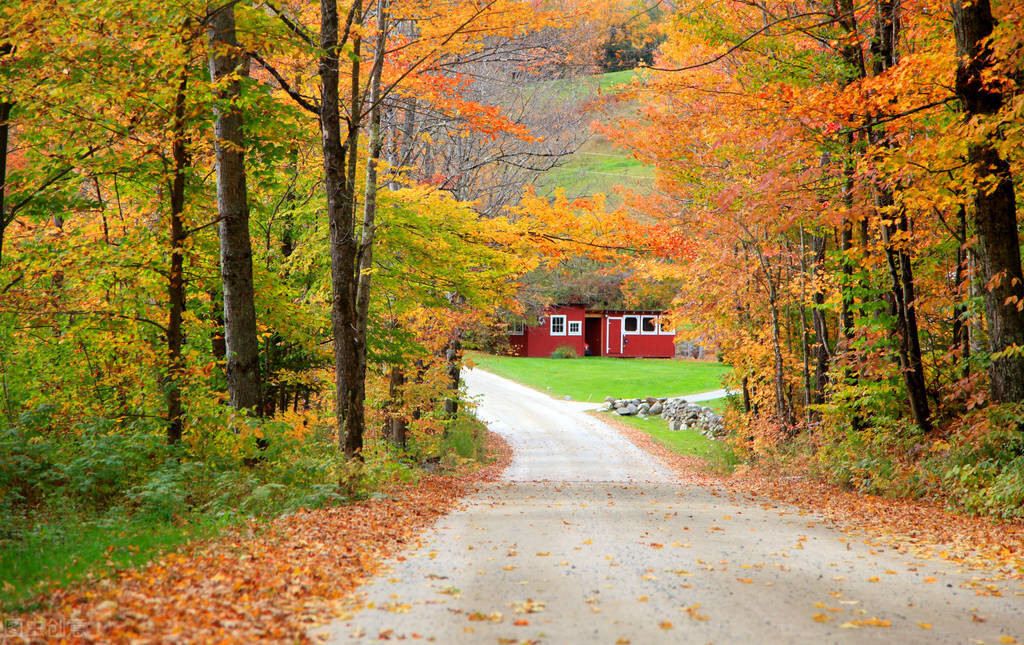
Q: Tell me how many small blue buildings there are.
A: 0